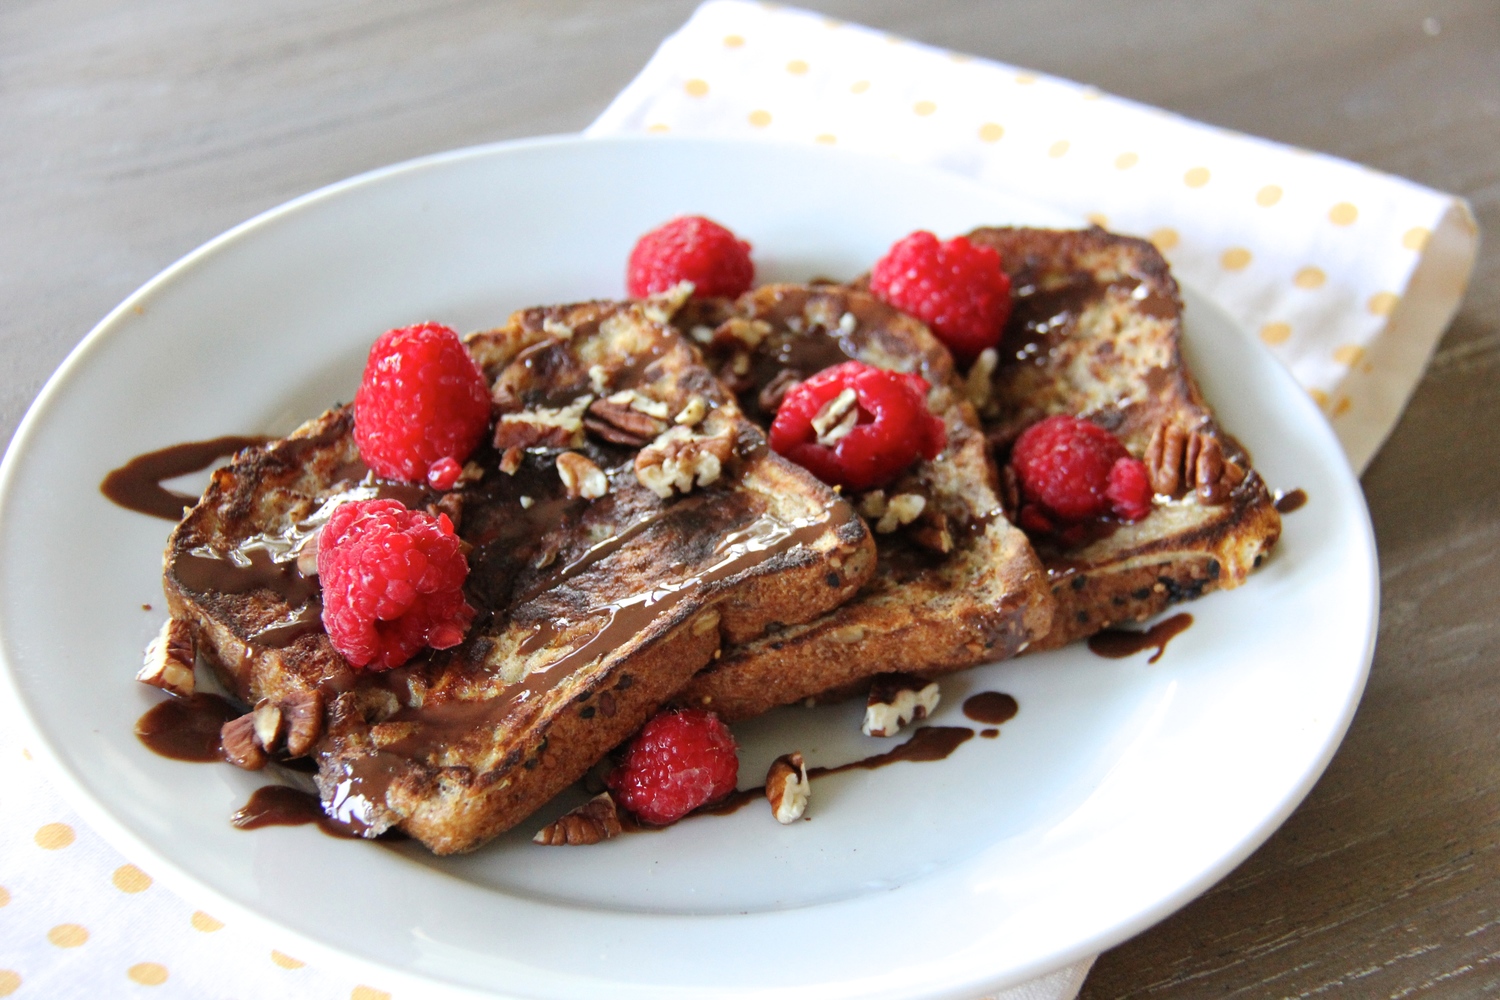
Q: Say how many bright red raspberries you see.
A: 7